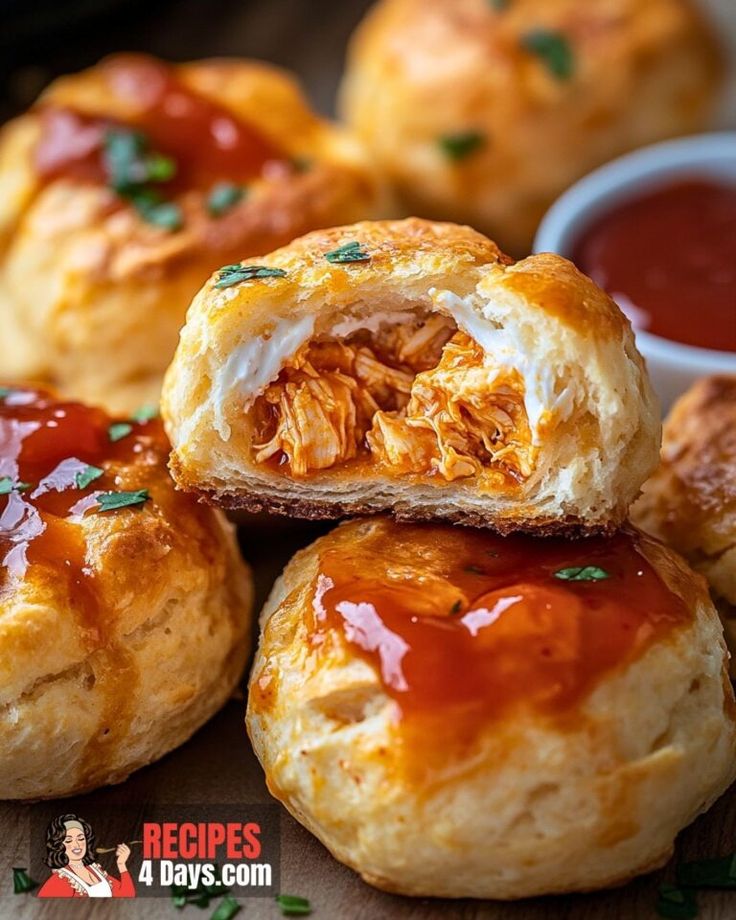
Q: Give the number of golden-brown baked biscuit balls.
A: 6